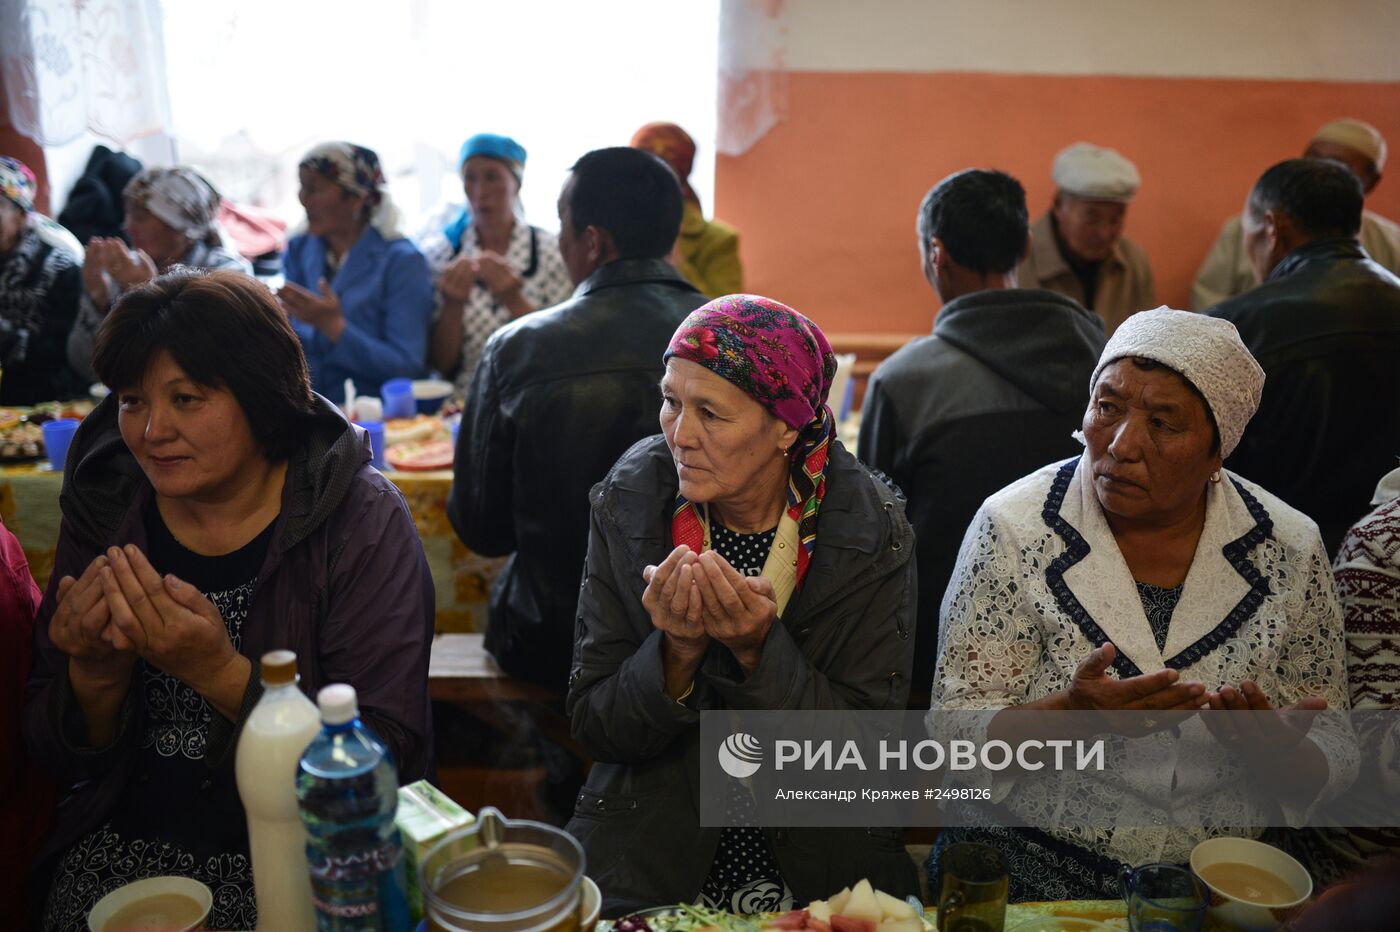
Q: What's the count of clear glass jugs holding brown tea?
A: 1